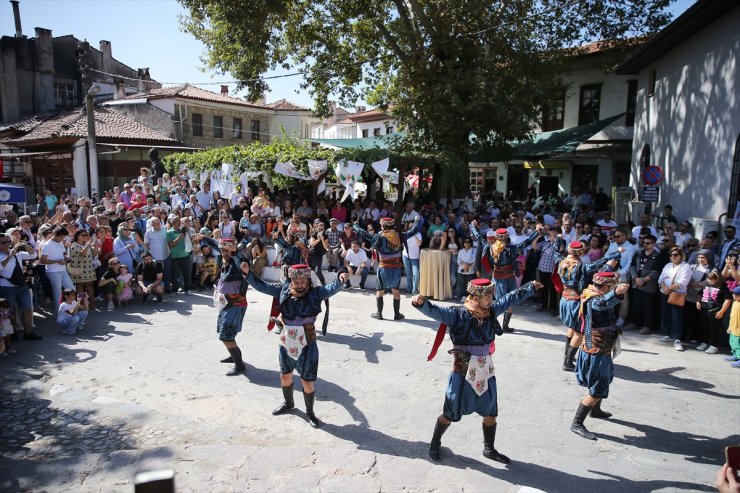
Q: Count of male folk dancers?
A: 8